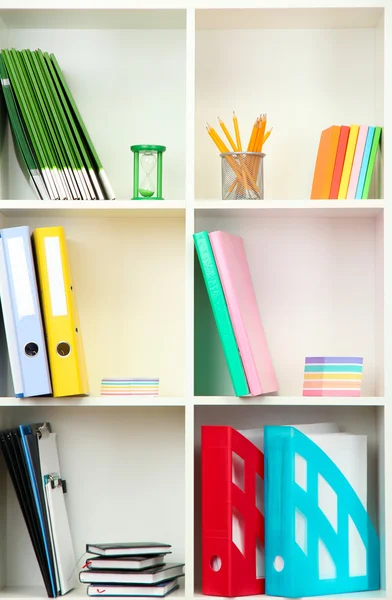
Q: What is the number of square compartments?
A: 6